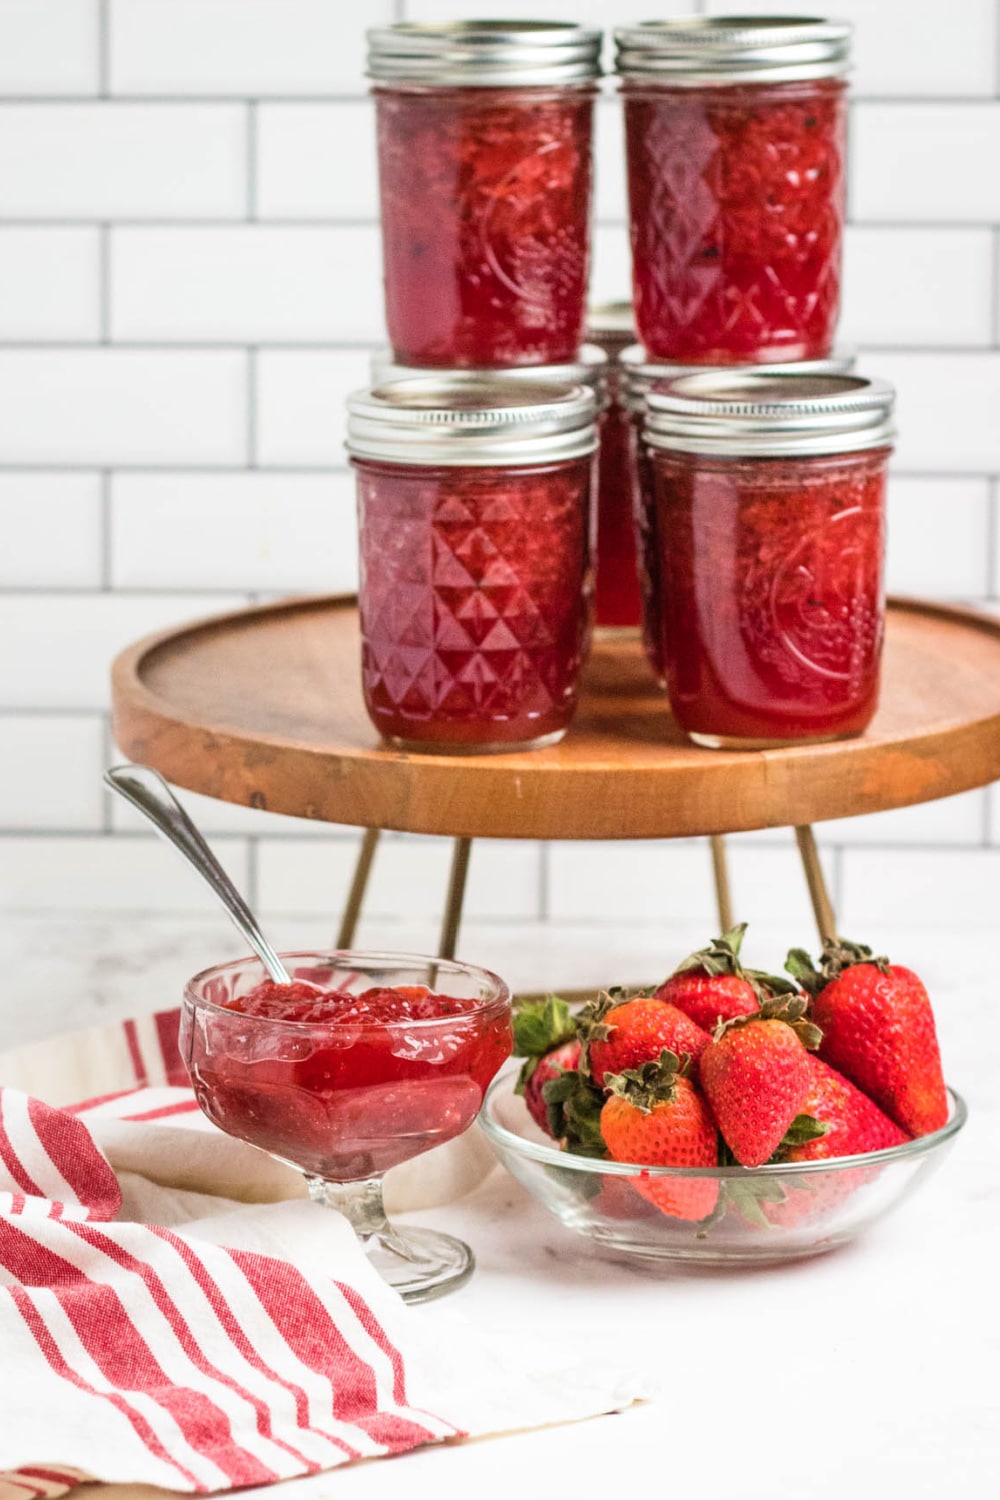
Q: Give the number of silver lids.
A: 7